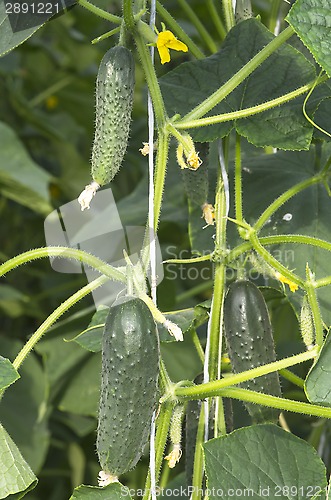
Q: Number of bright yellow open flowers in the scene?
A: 1